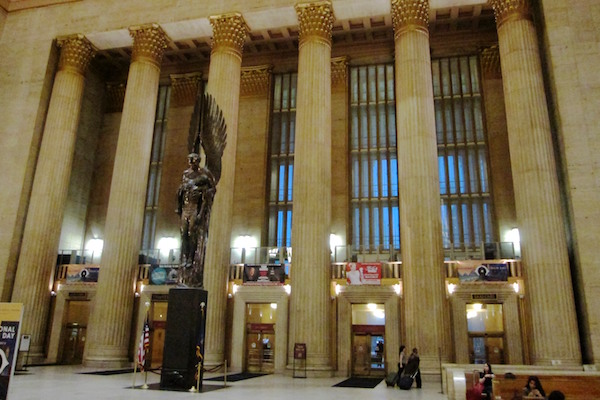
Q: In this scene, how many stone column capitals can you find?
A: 6